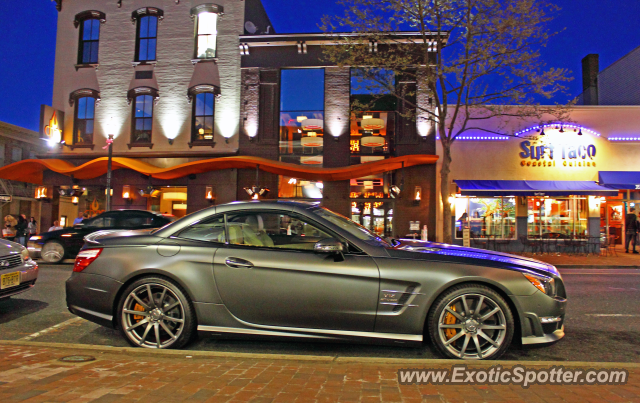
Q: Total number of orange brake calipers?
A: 2